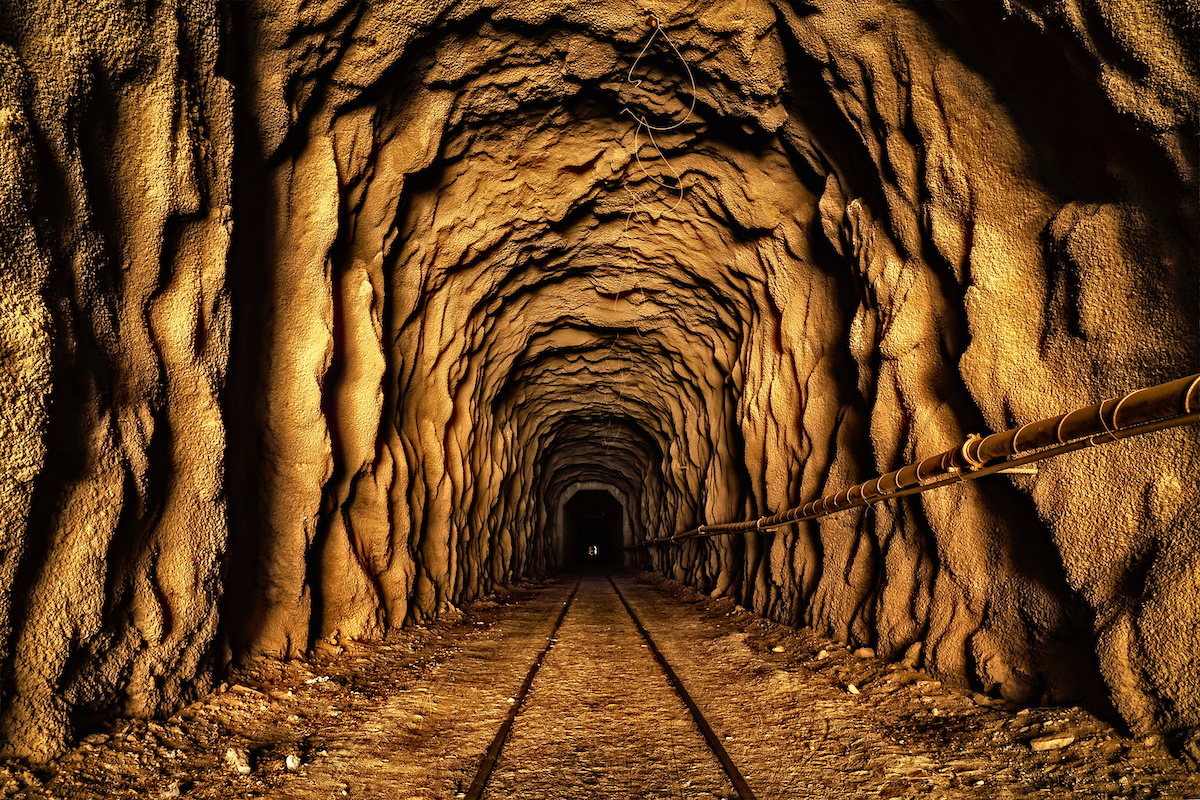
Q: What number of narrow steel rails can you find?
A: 2